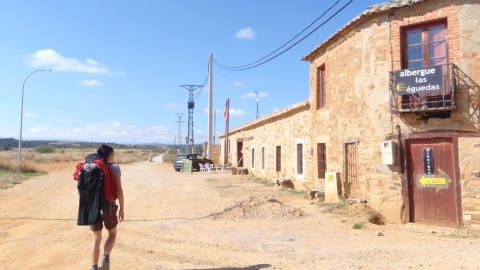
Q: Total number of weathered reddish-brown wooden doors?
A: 1